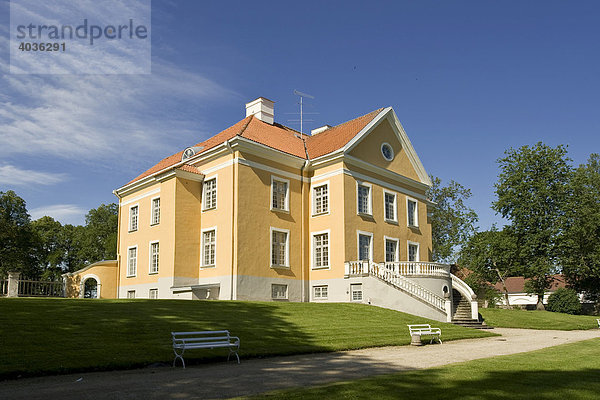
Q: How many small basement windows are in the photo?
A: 5